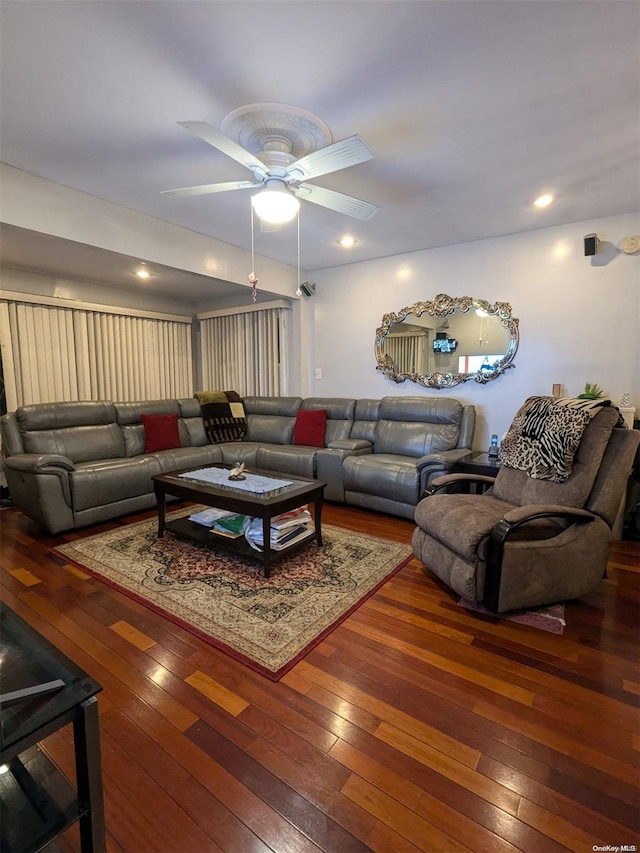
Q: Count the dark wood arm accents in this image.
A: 2